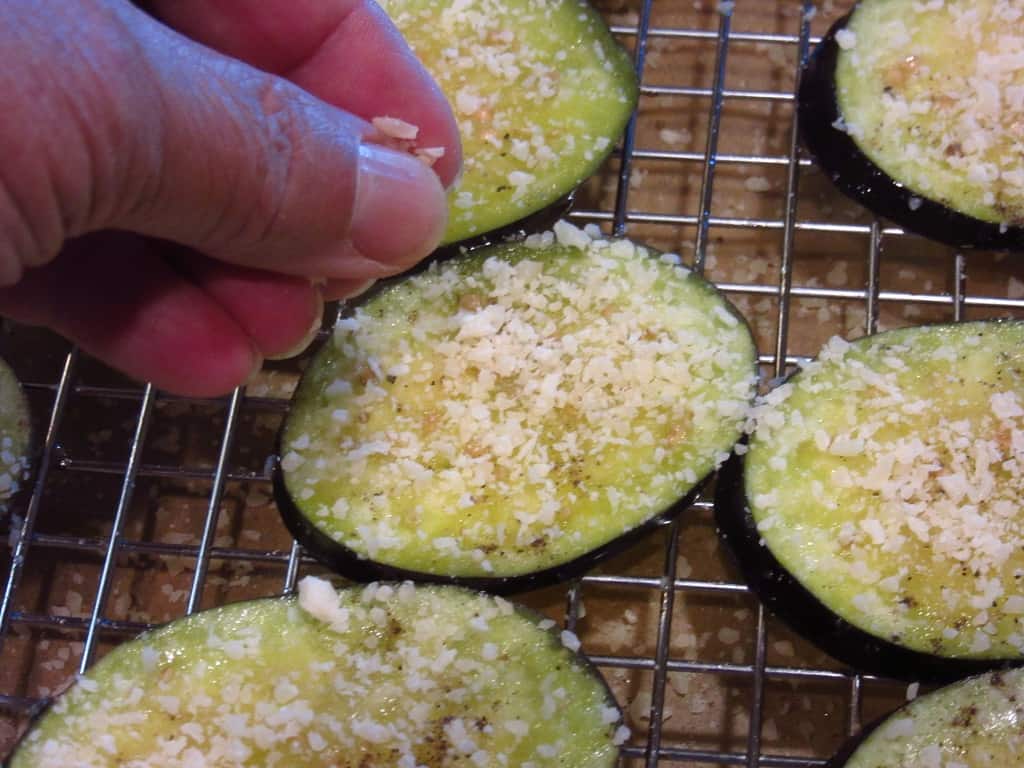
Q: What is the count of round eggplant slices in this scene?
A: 7